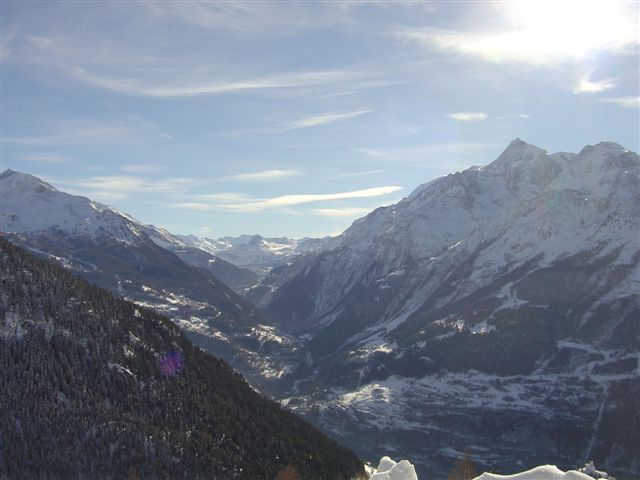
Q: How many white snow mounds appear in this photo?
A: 2